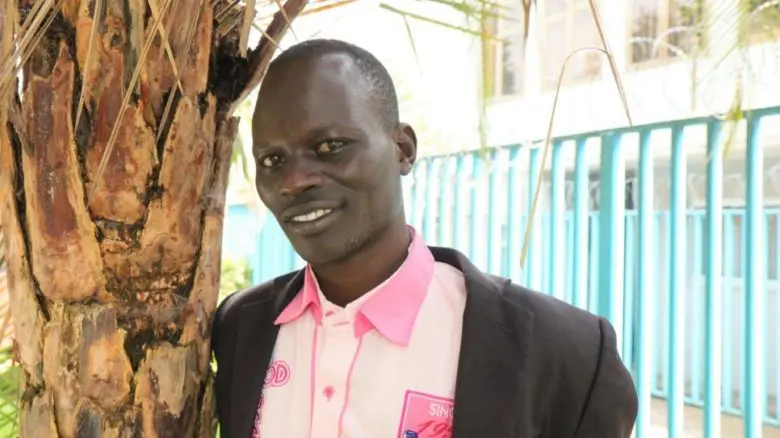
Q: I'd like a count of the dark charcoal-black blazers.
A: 1